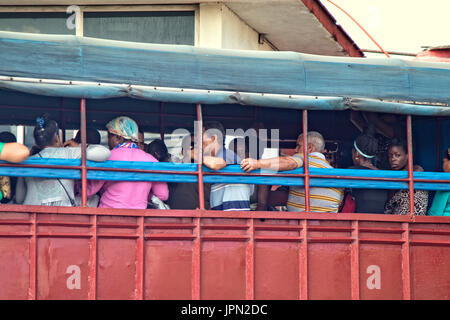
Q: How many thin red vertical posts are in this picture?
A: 4